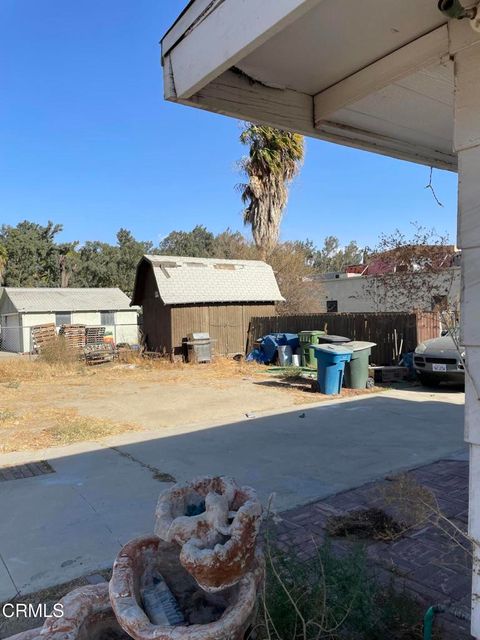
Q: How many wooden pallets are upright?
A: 3